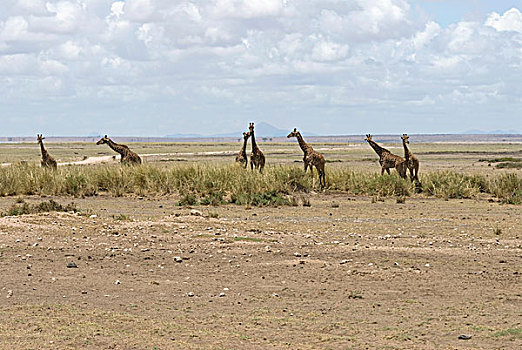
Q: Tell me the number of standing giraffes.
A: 7